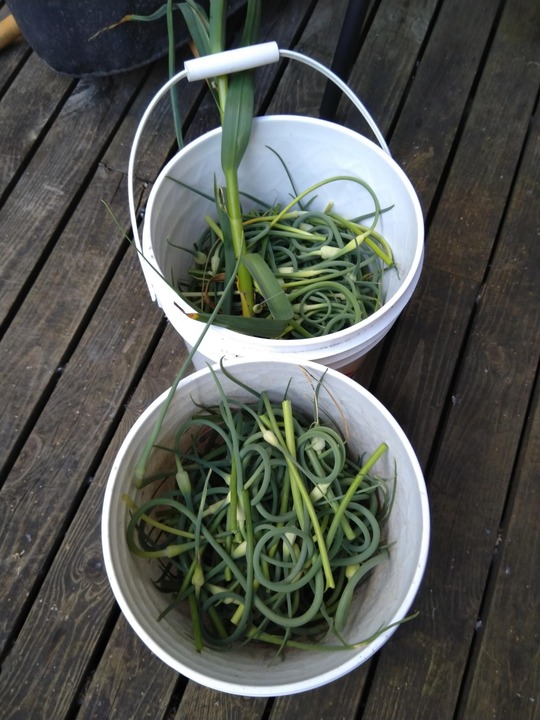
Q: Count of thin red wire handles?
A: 0